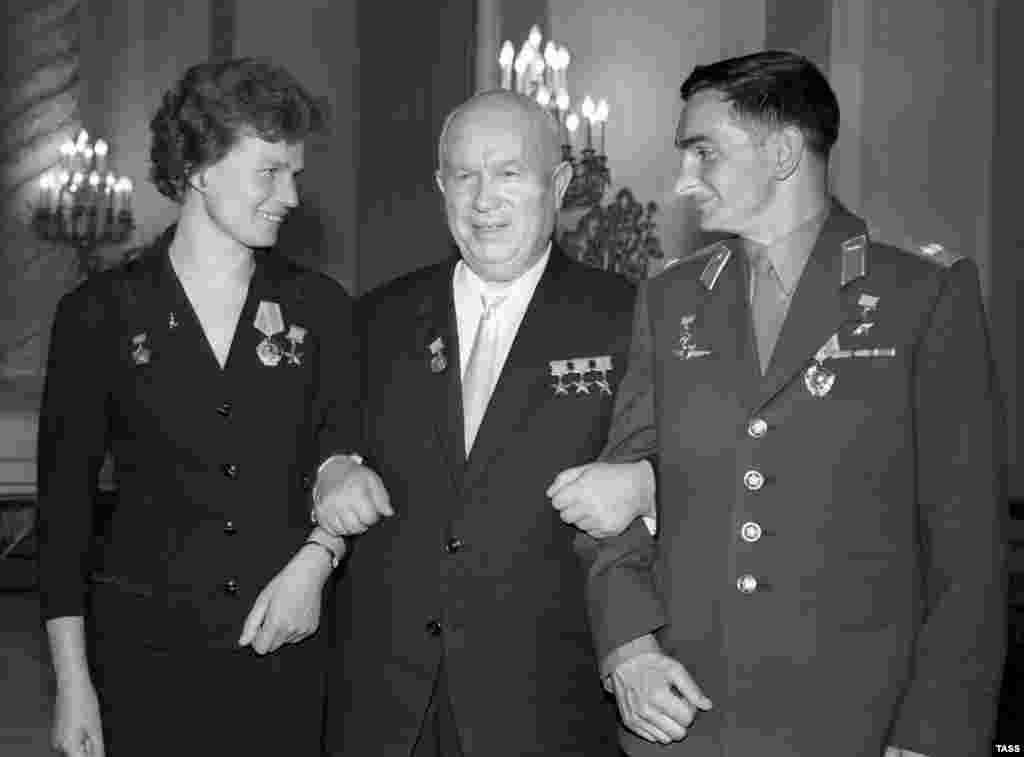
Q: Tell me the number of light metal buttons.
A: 4